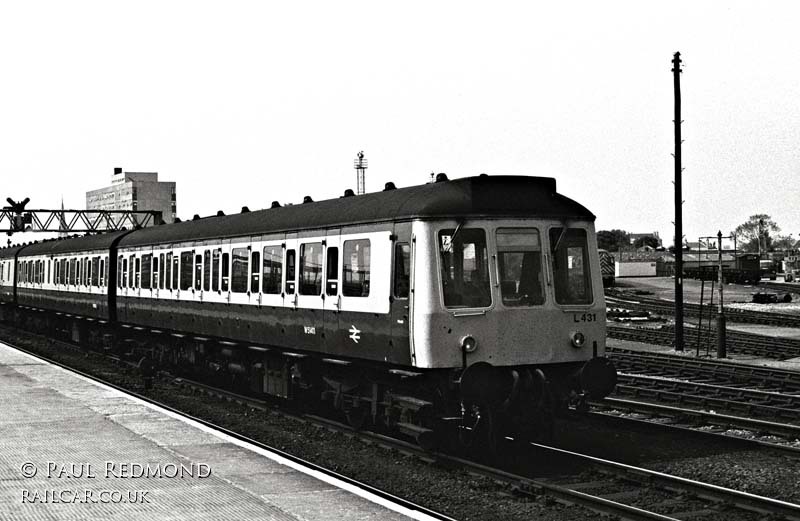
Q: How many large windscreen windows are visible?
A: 3